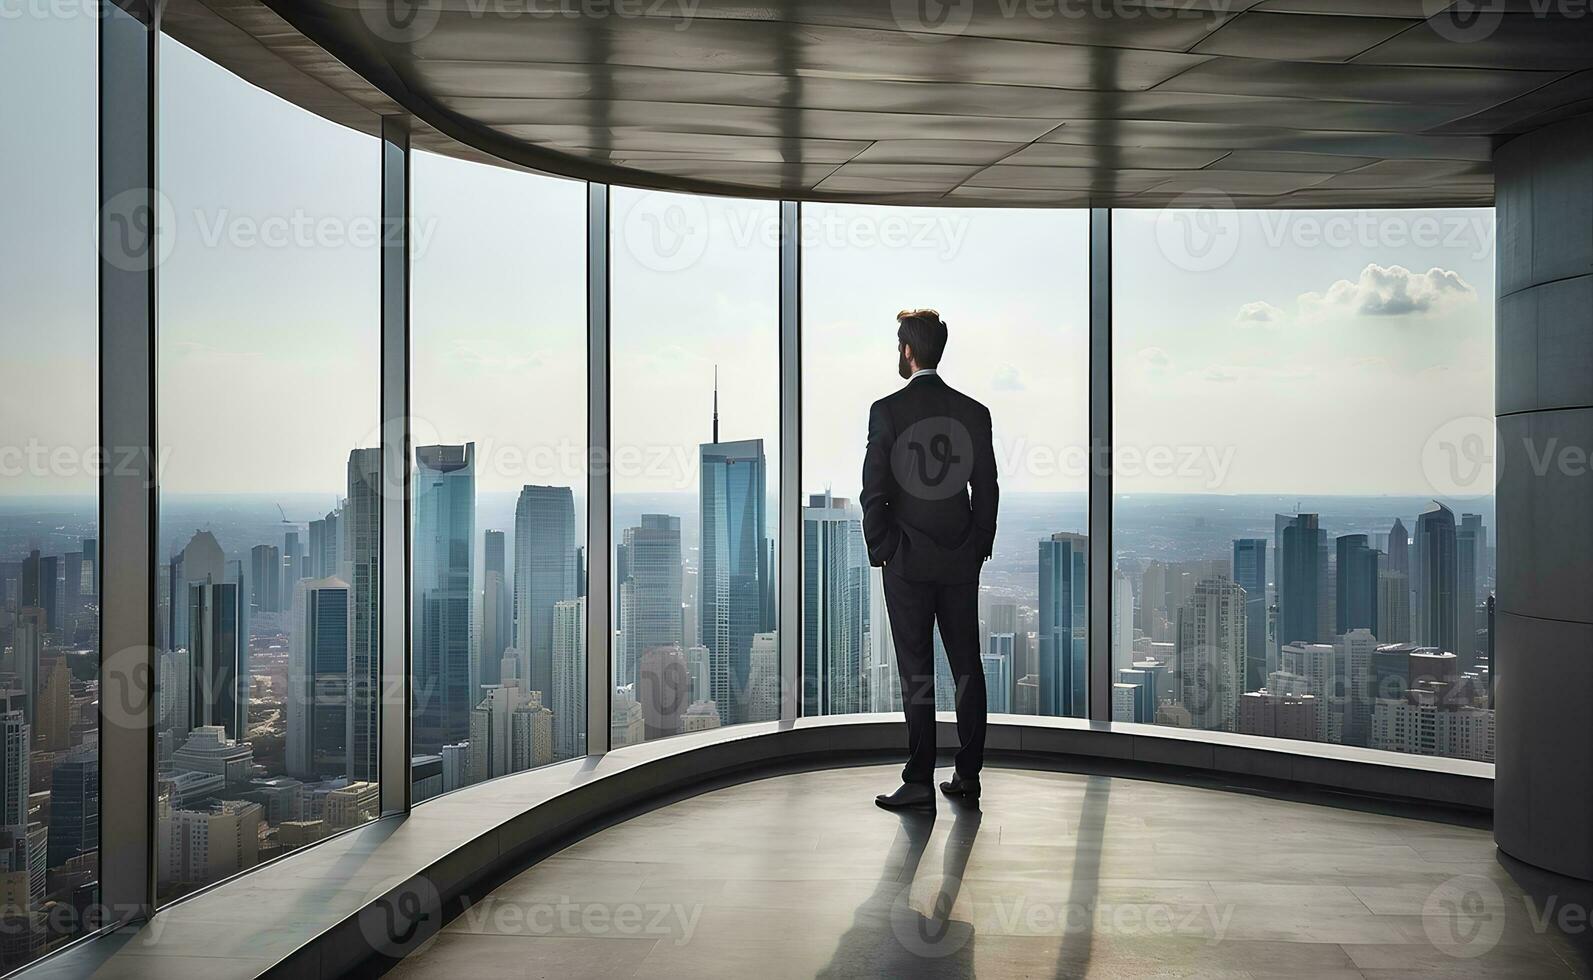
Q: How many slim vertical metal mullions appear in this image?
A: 5